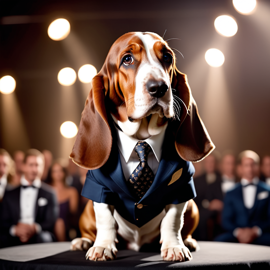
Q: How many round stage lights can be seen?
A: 8